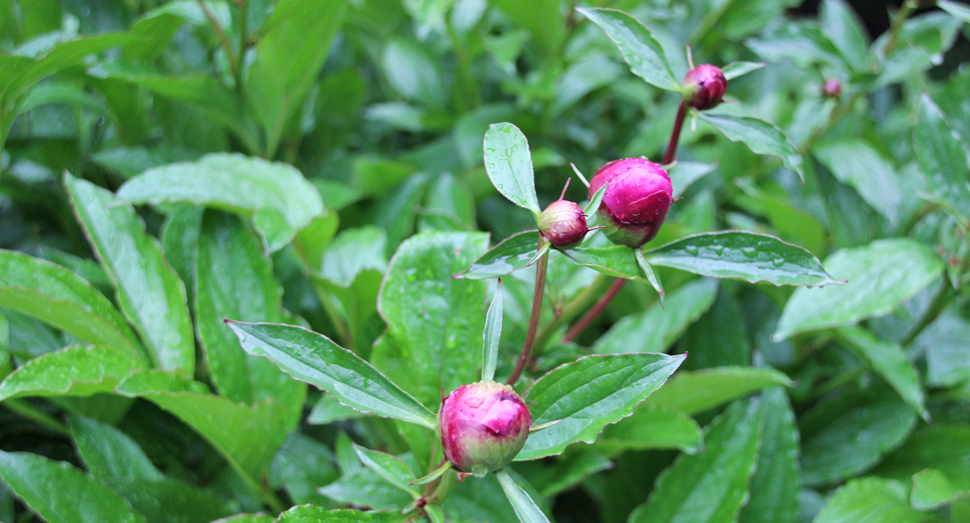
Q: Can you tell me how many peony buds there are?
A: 5